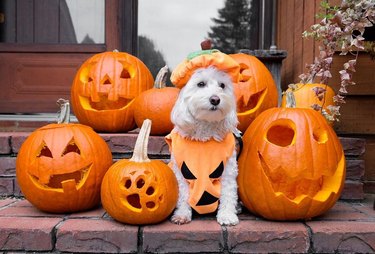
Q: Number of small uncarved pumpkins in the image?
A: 2